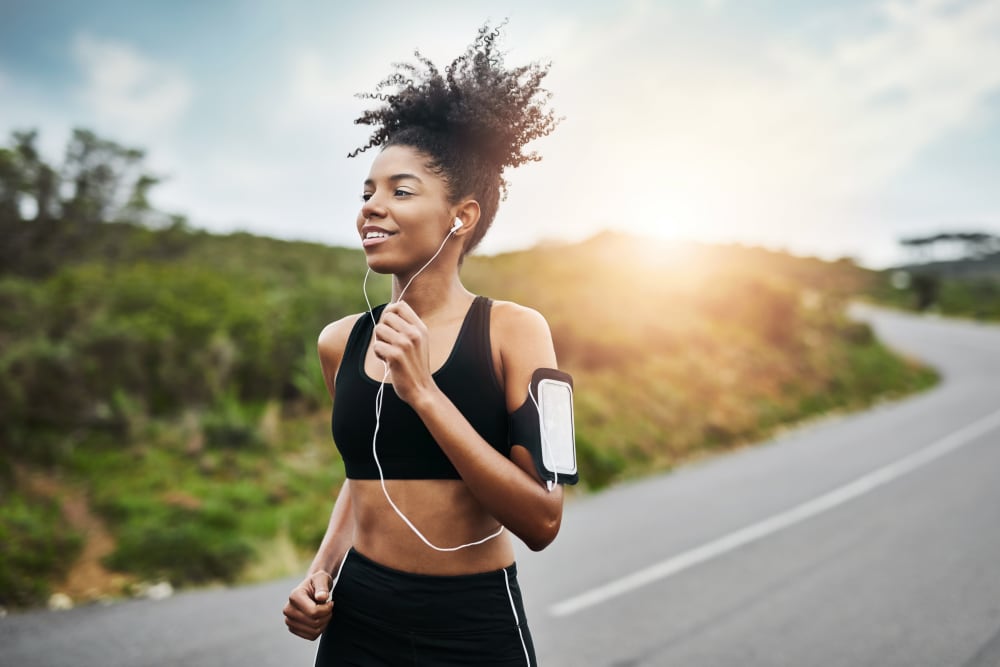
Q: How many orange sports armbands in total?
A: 0